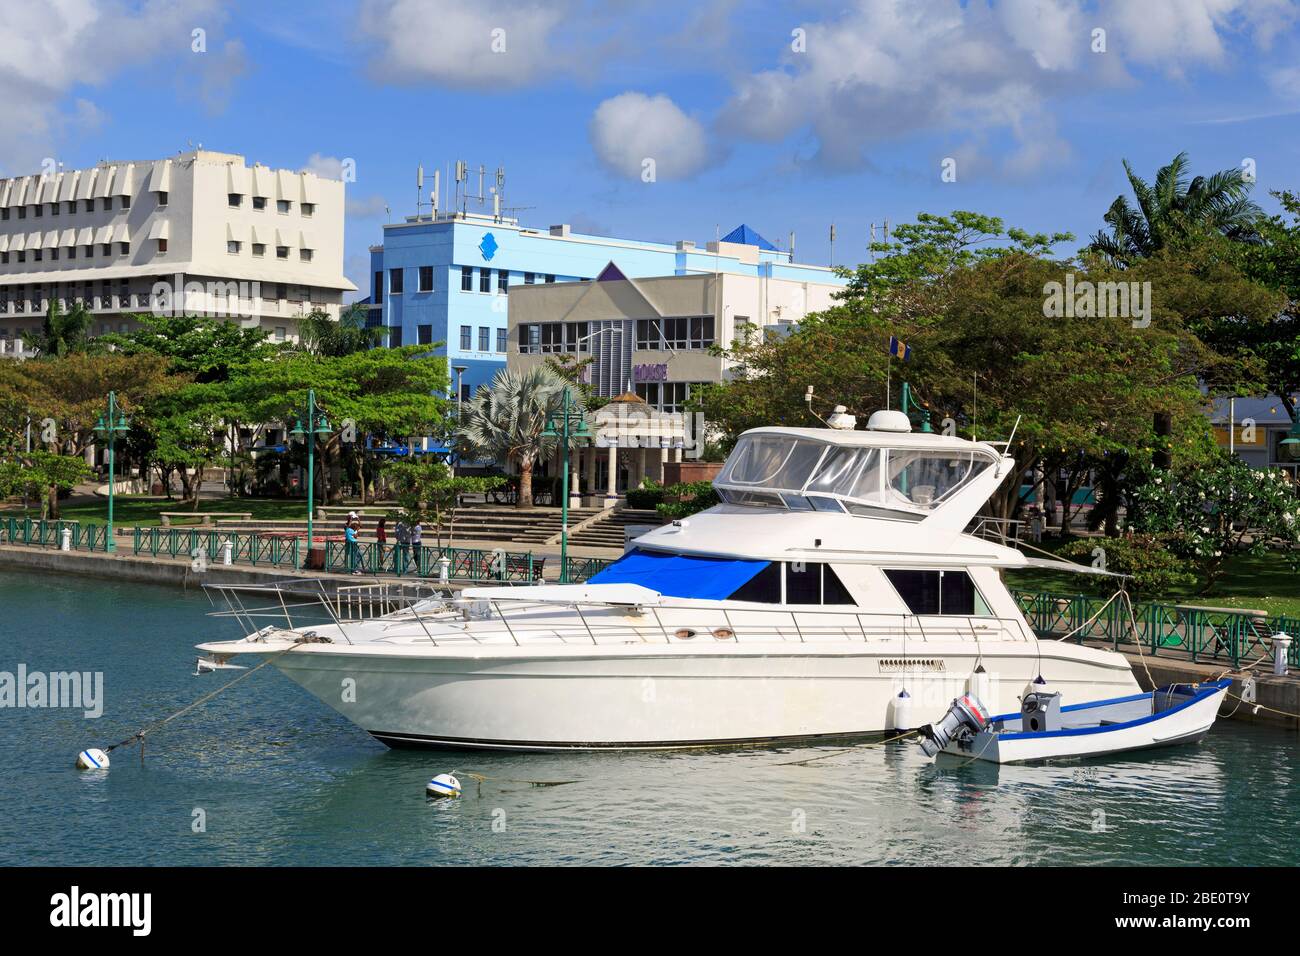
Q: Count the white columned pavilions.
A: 1